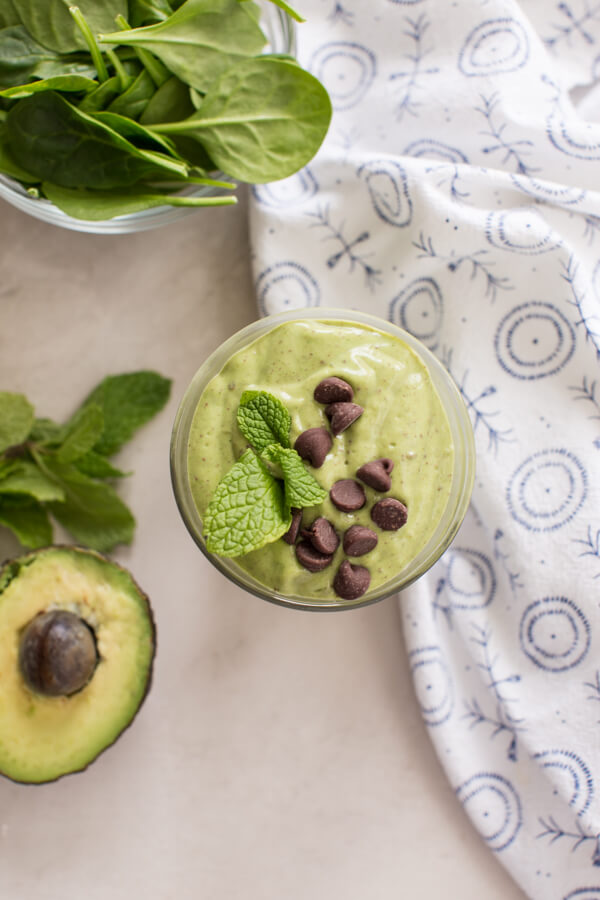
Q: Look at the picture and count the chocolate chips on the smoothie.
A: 11